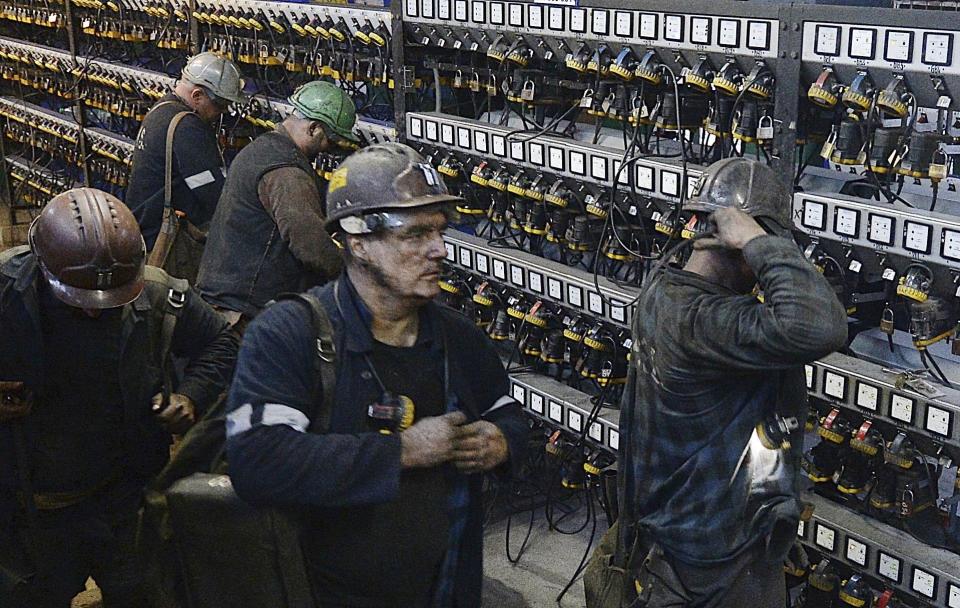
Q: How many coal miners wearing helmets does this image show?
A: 5